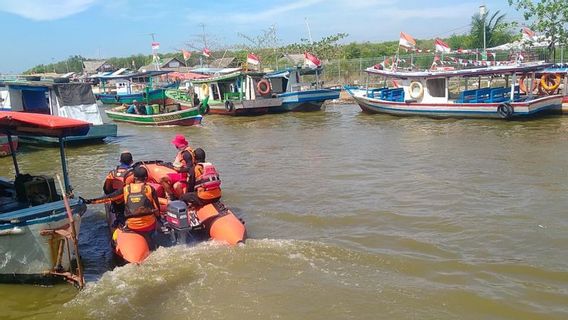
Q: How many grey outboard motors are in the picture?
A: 1